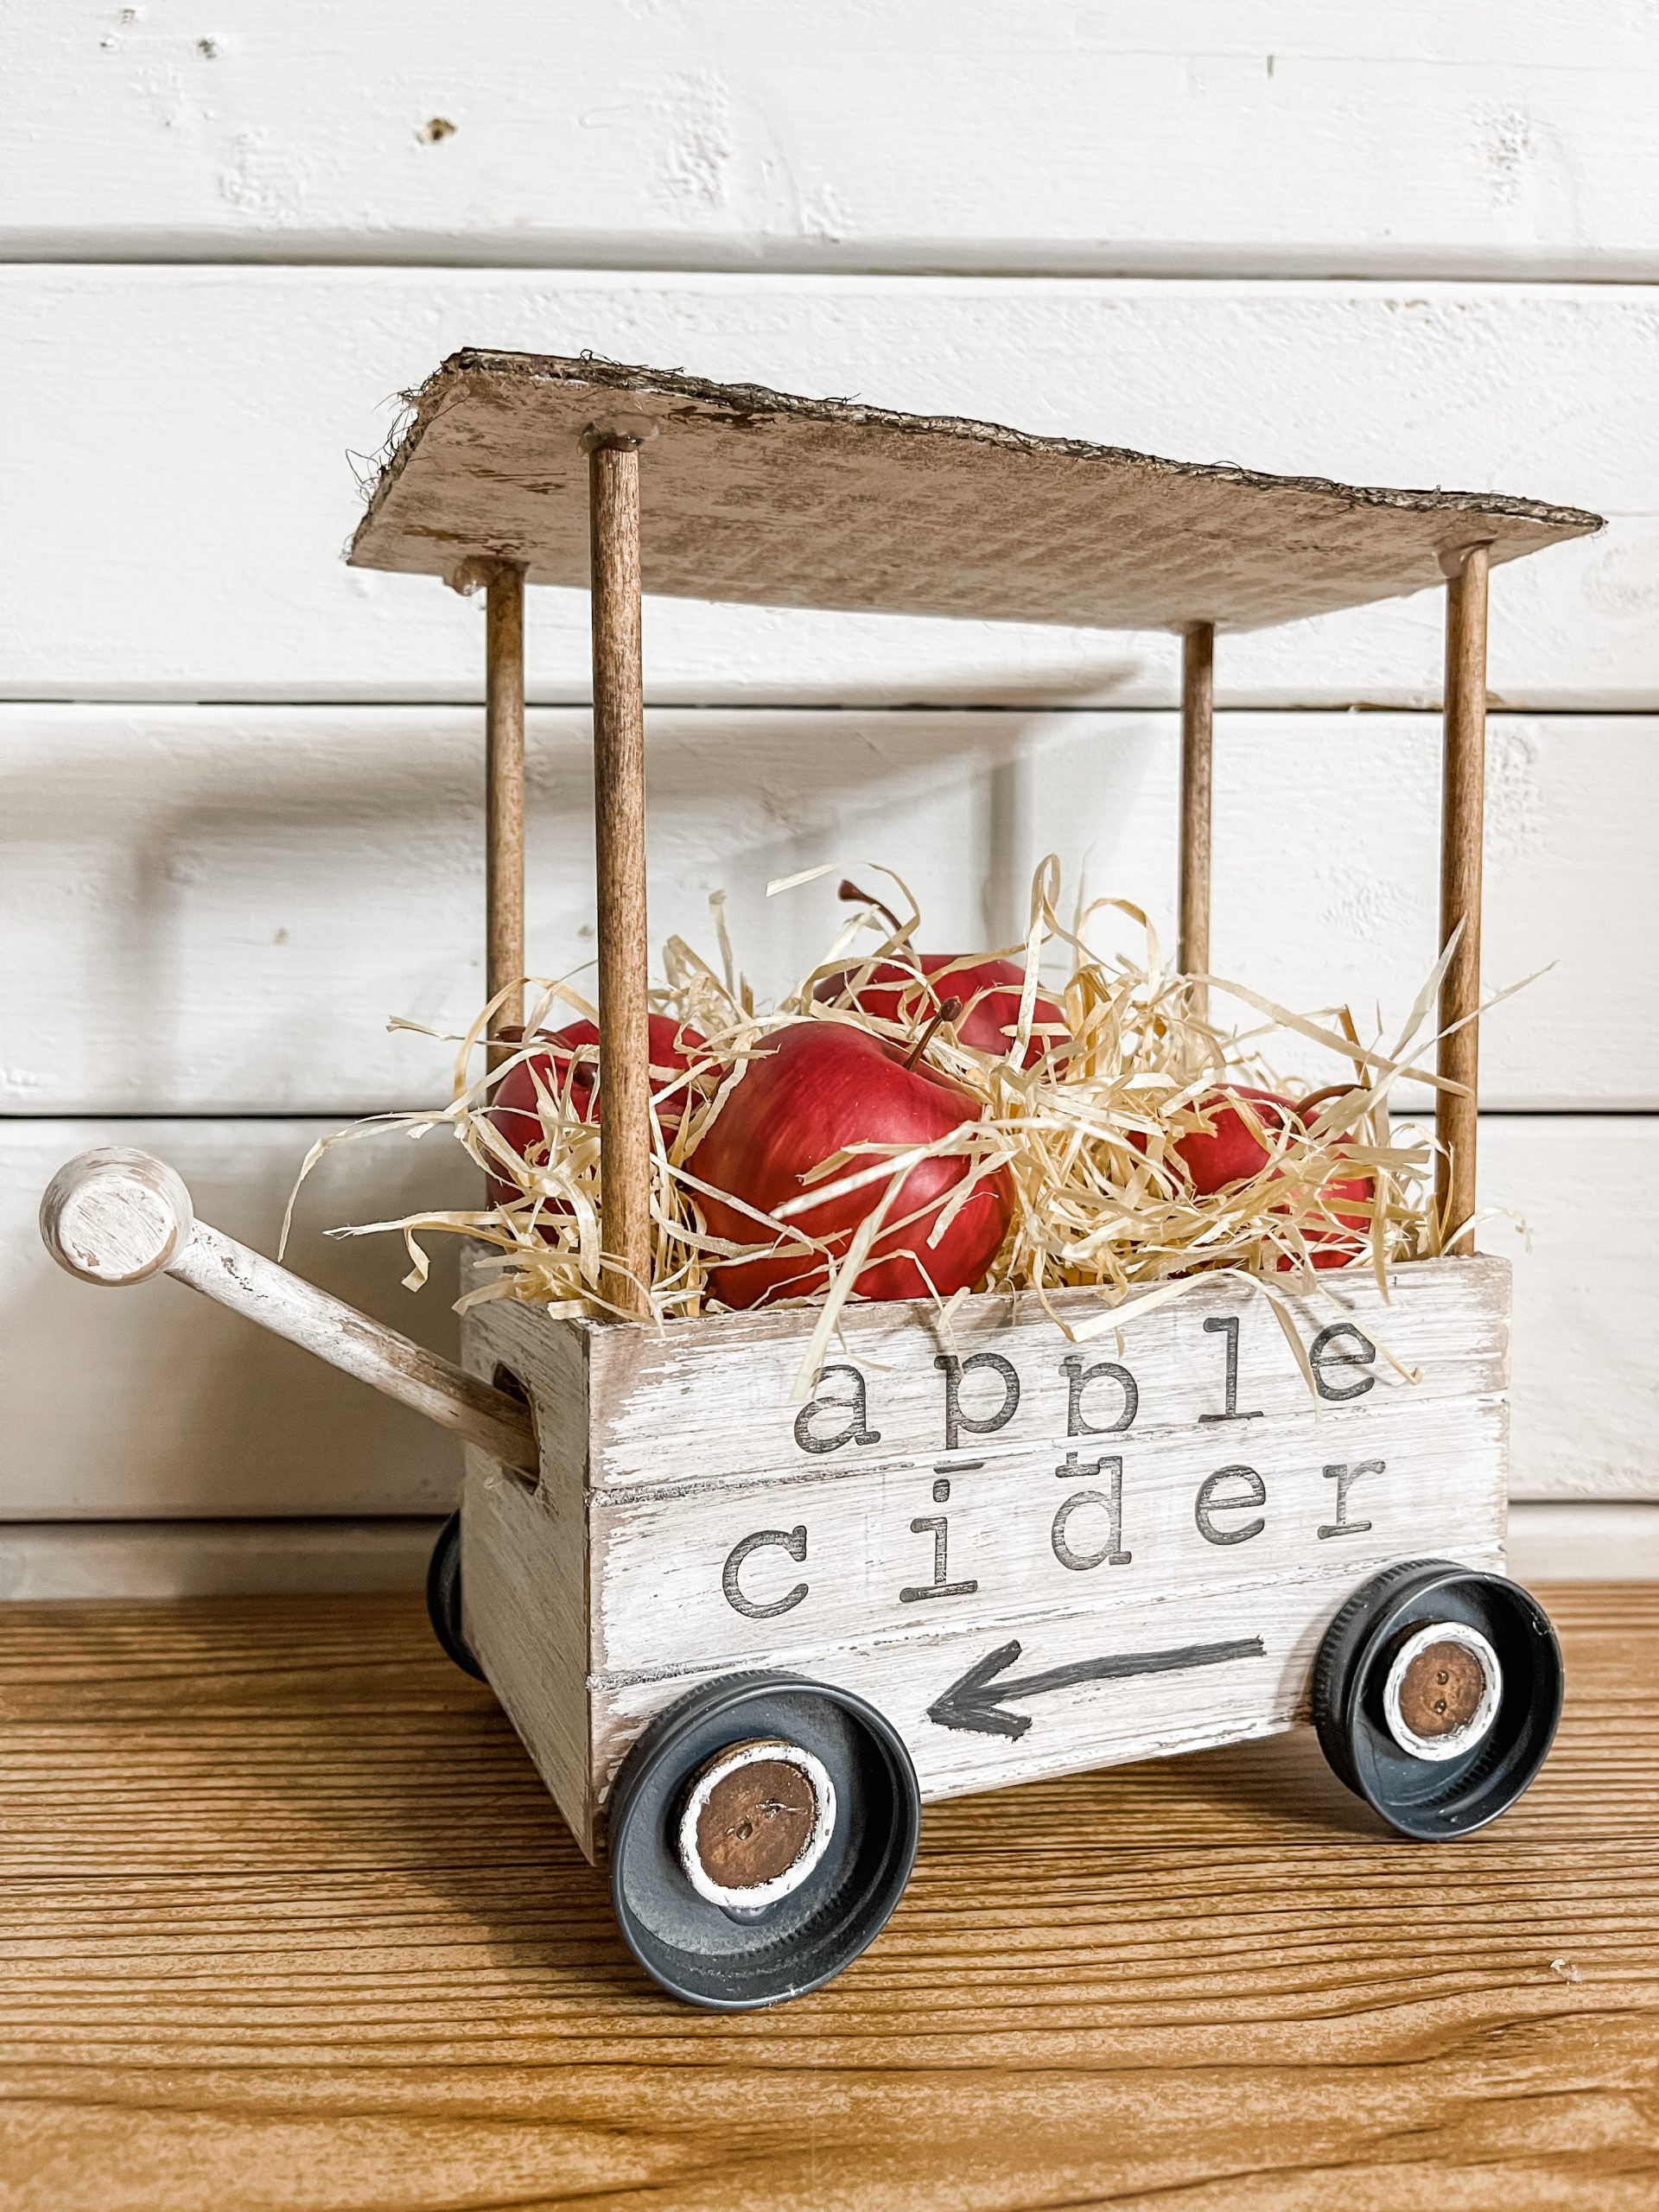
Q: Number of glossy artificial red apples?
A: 4